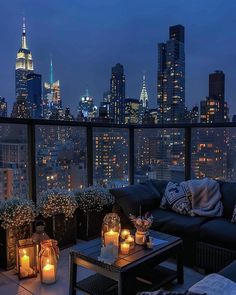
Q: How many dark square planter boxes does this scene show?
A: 3